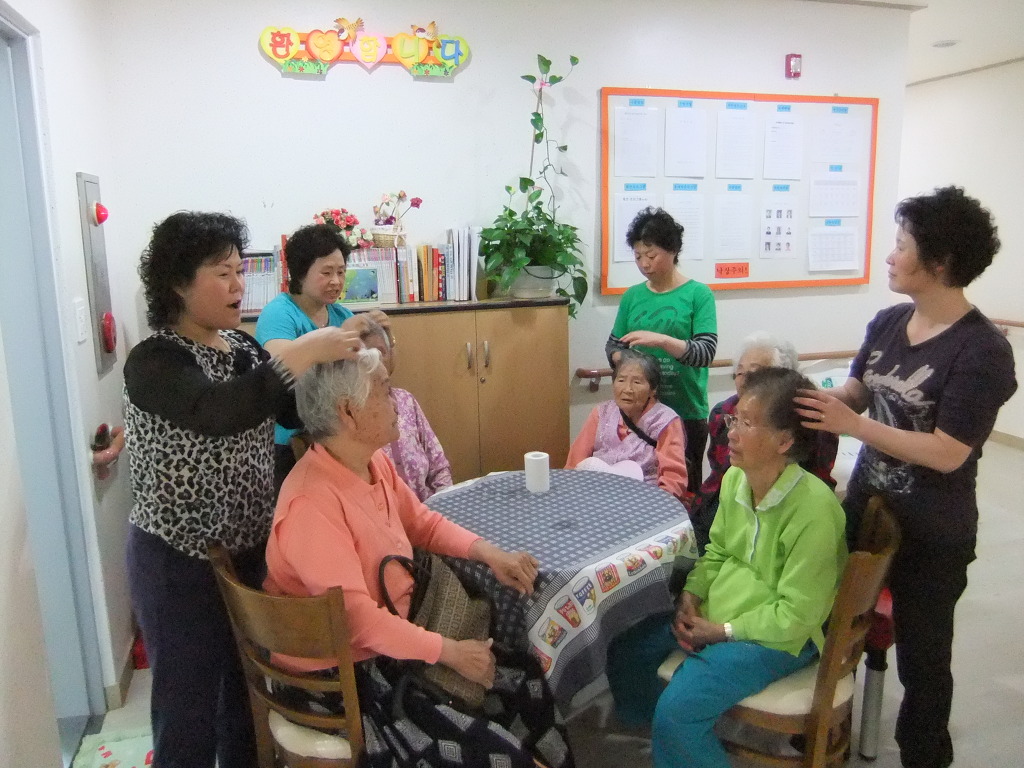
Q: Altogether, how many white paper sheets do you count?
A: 11